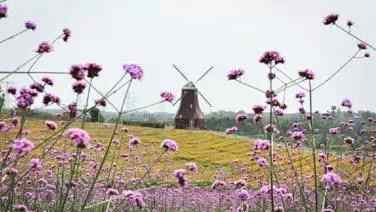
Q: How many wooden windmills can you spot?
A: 1